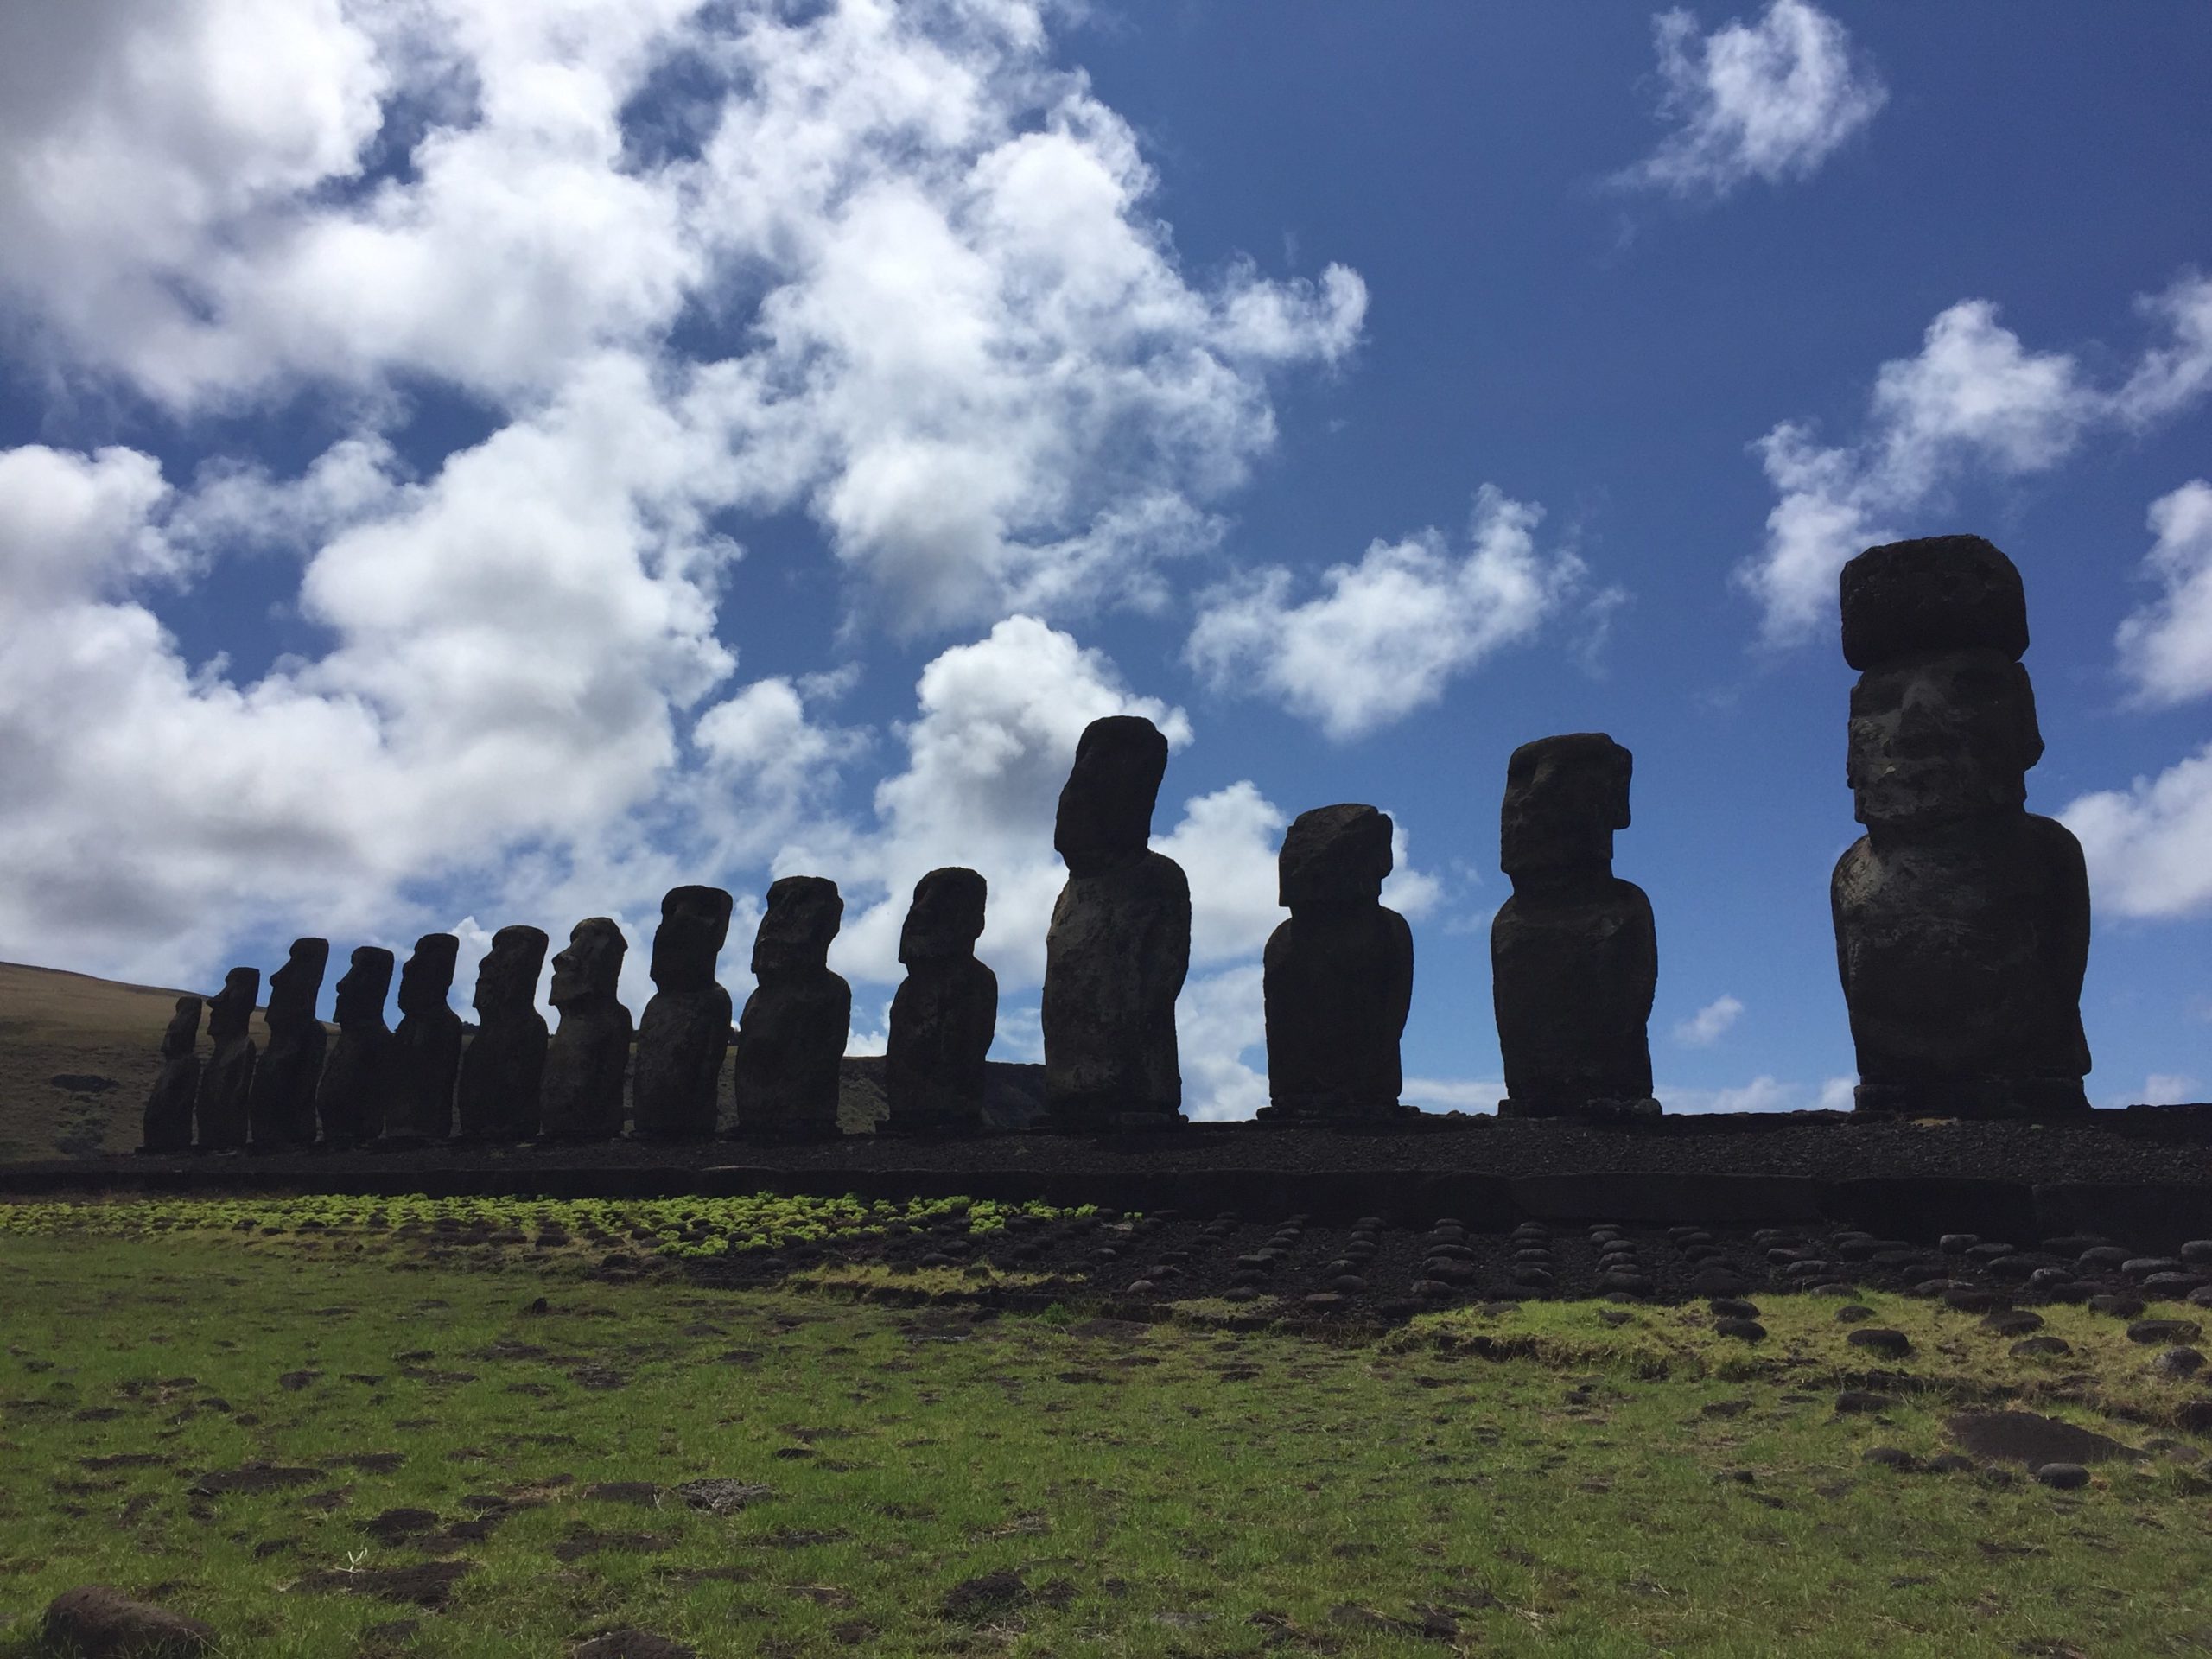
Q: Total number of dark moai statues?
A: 14